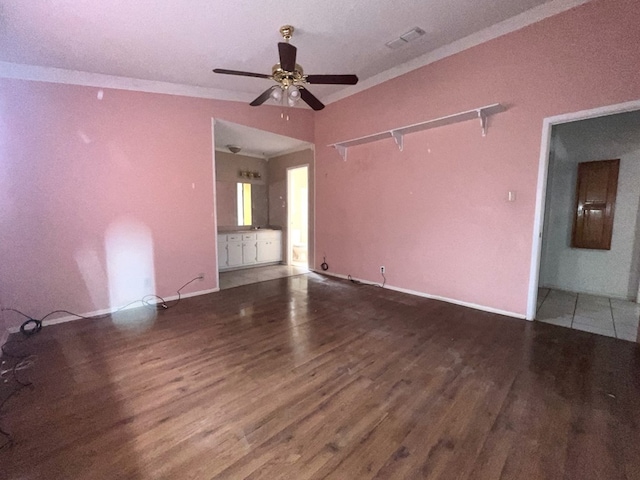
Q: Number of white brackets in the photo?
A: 3